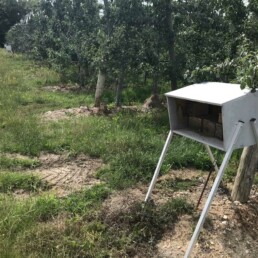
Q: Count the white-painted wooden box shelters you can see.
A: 1